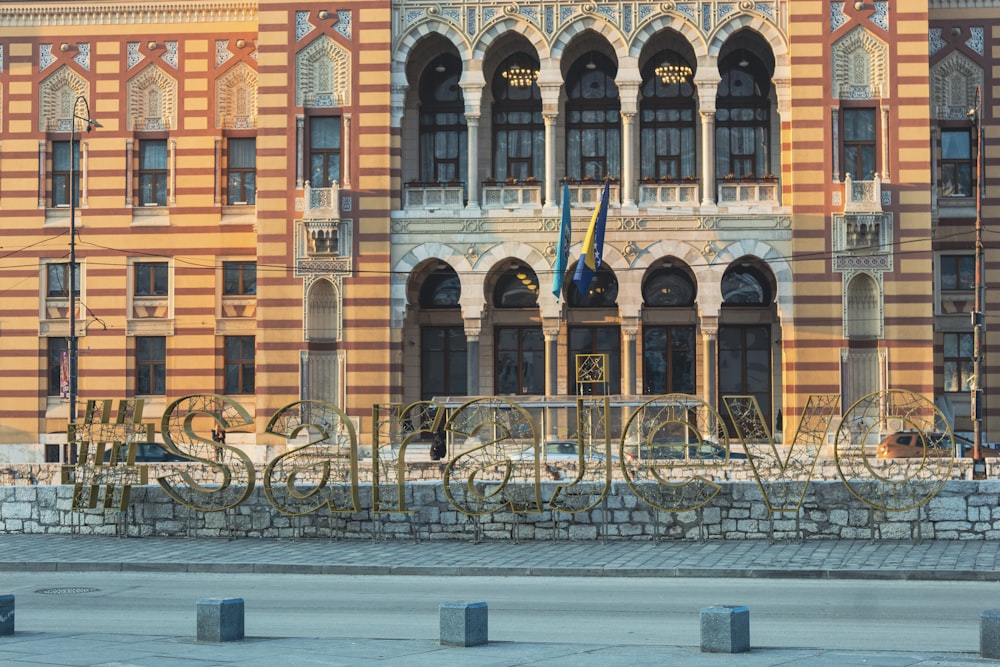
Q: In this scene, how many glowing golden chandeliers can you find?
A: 2